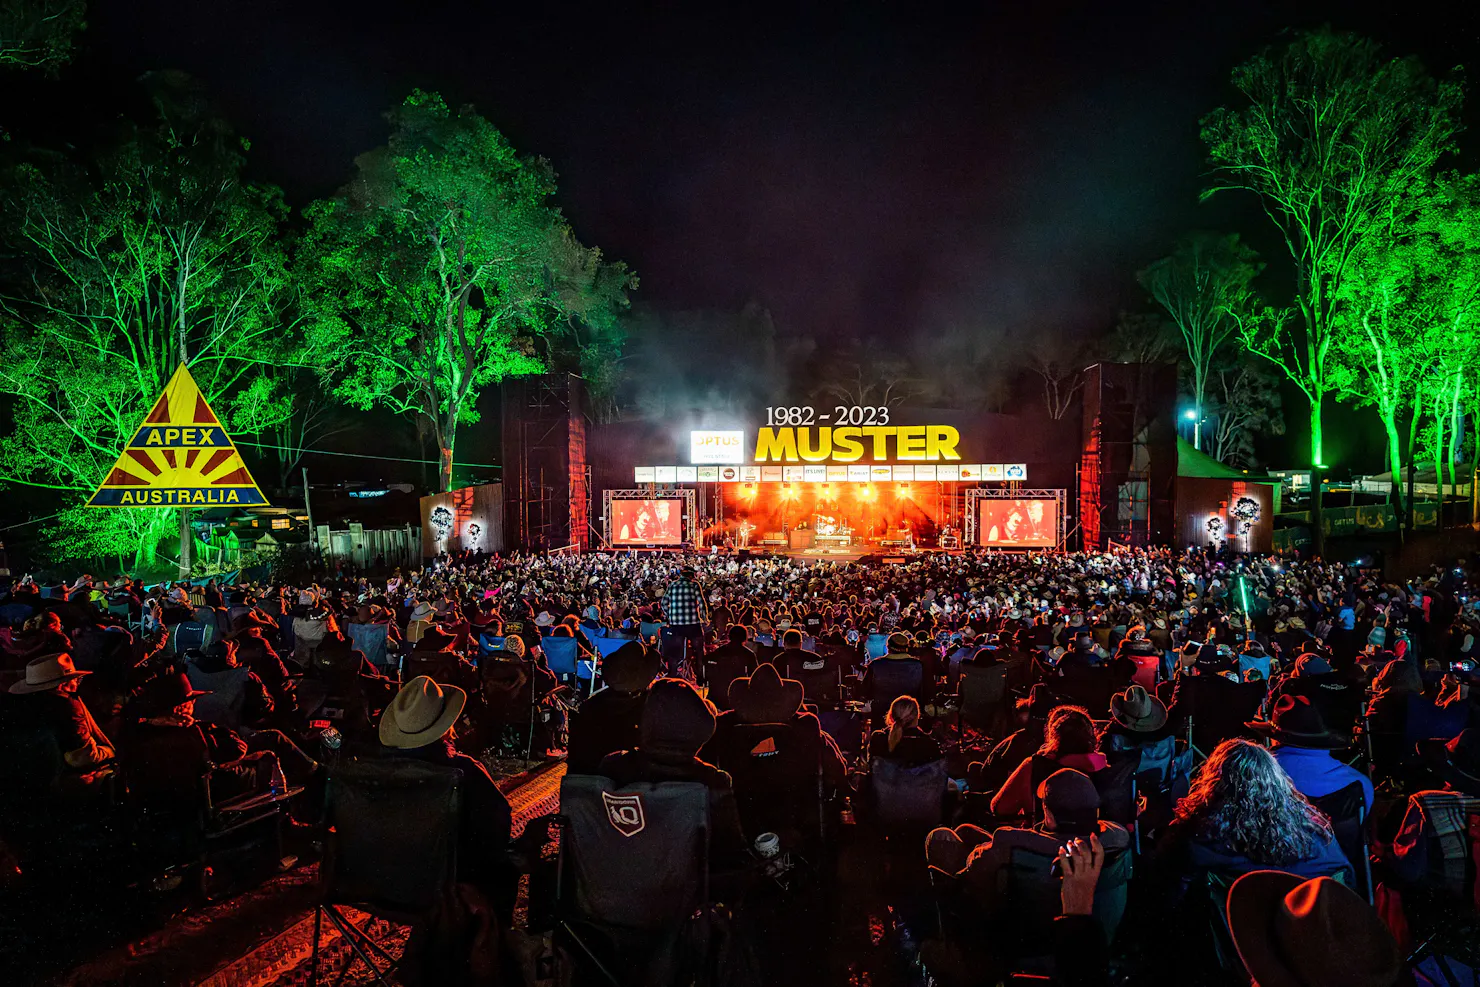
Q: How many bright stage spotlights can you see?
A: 5